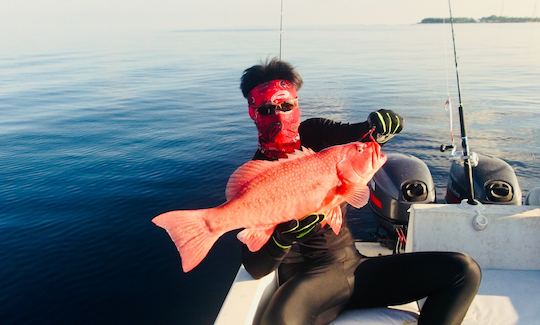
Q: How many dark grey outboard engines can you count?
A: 2